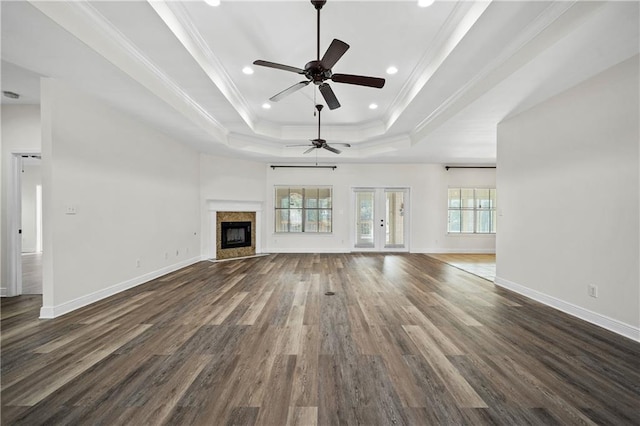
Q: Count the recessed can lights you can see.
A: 6